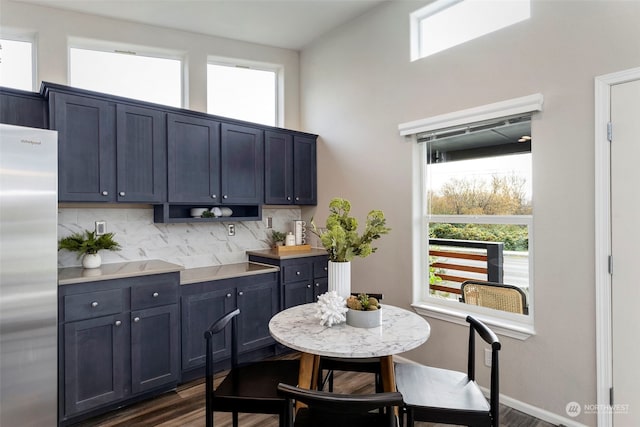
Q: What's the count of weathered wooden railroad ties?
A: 0